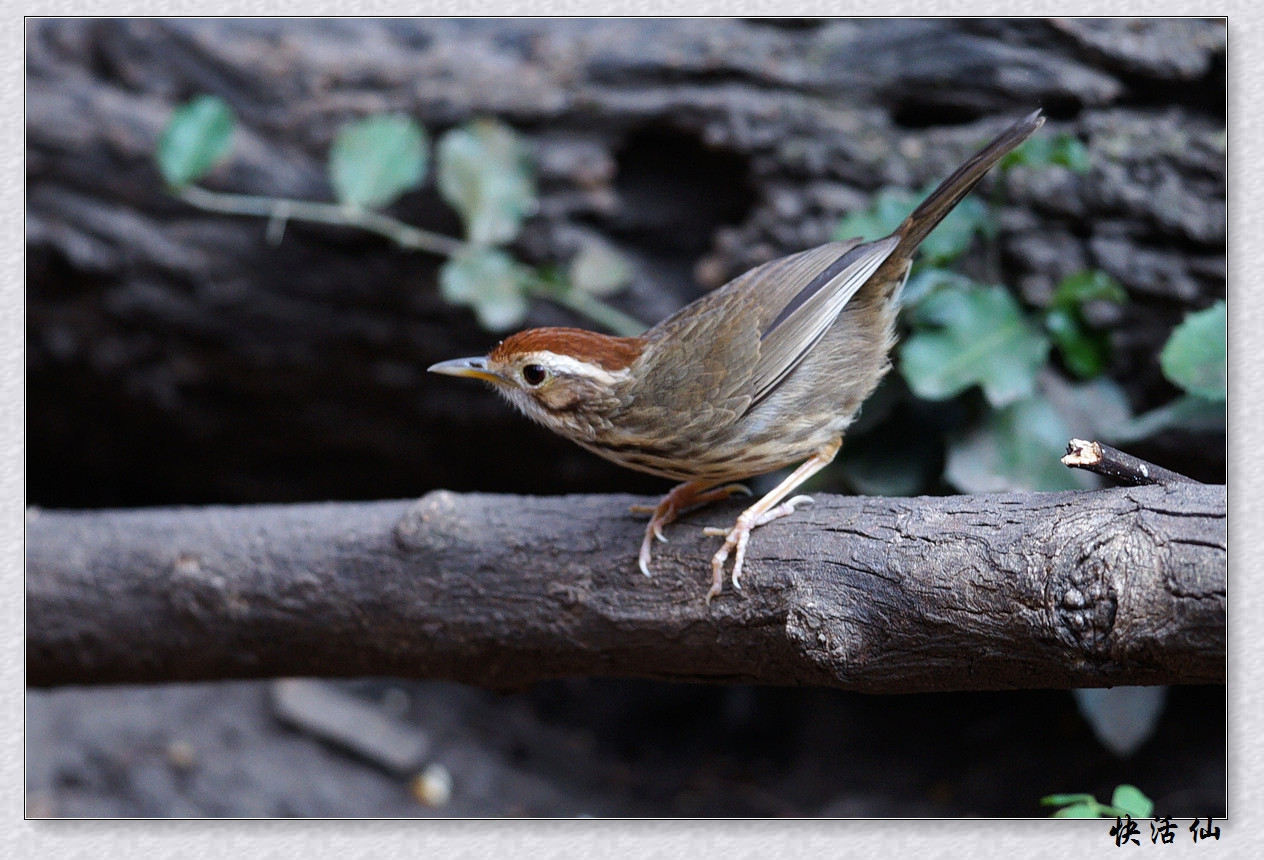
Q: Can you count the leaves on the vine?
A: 5